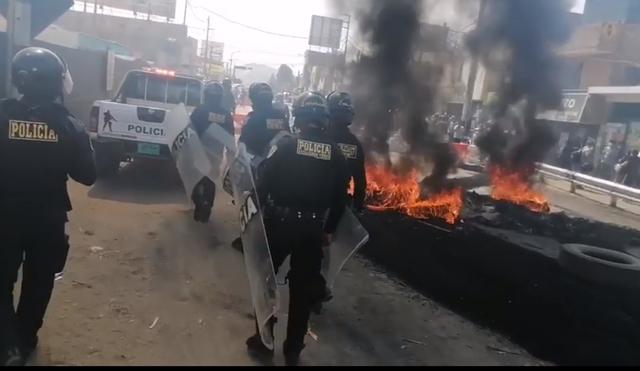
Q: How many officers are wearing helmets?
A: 5